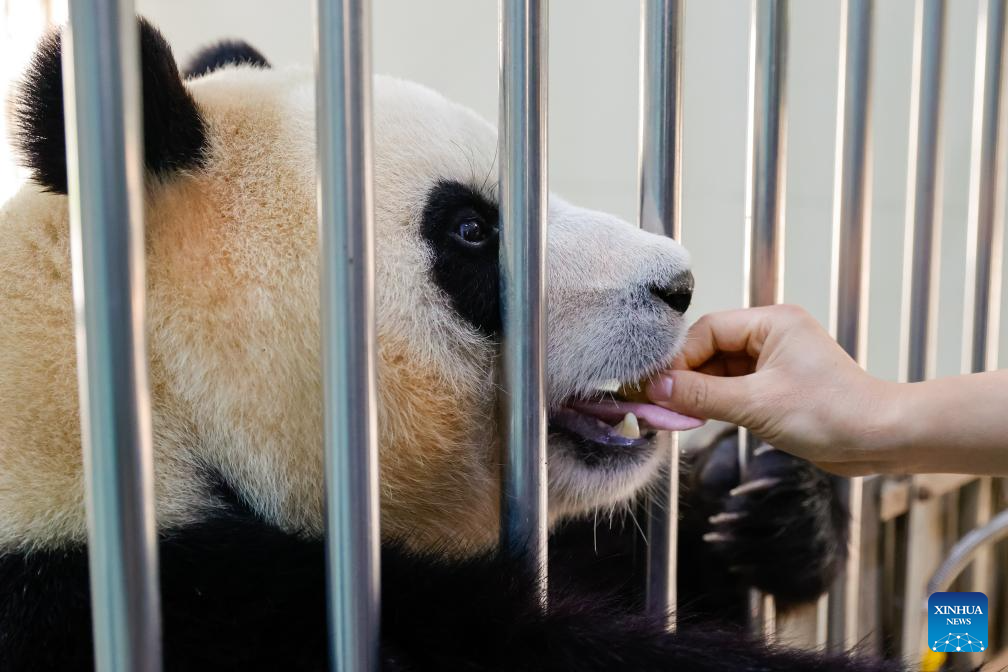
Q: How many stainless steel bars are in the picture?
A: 8